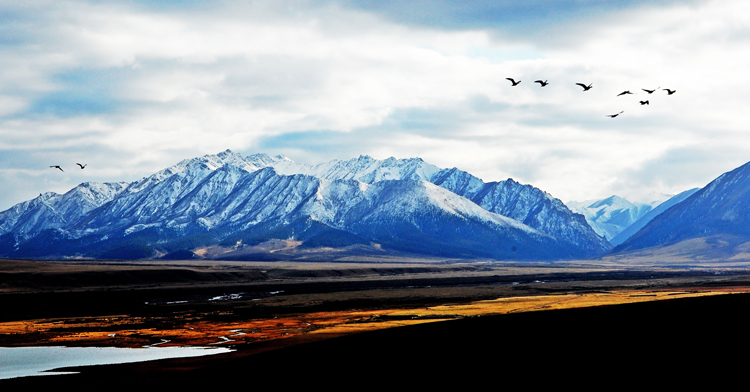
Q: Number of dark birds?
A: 10